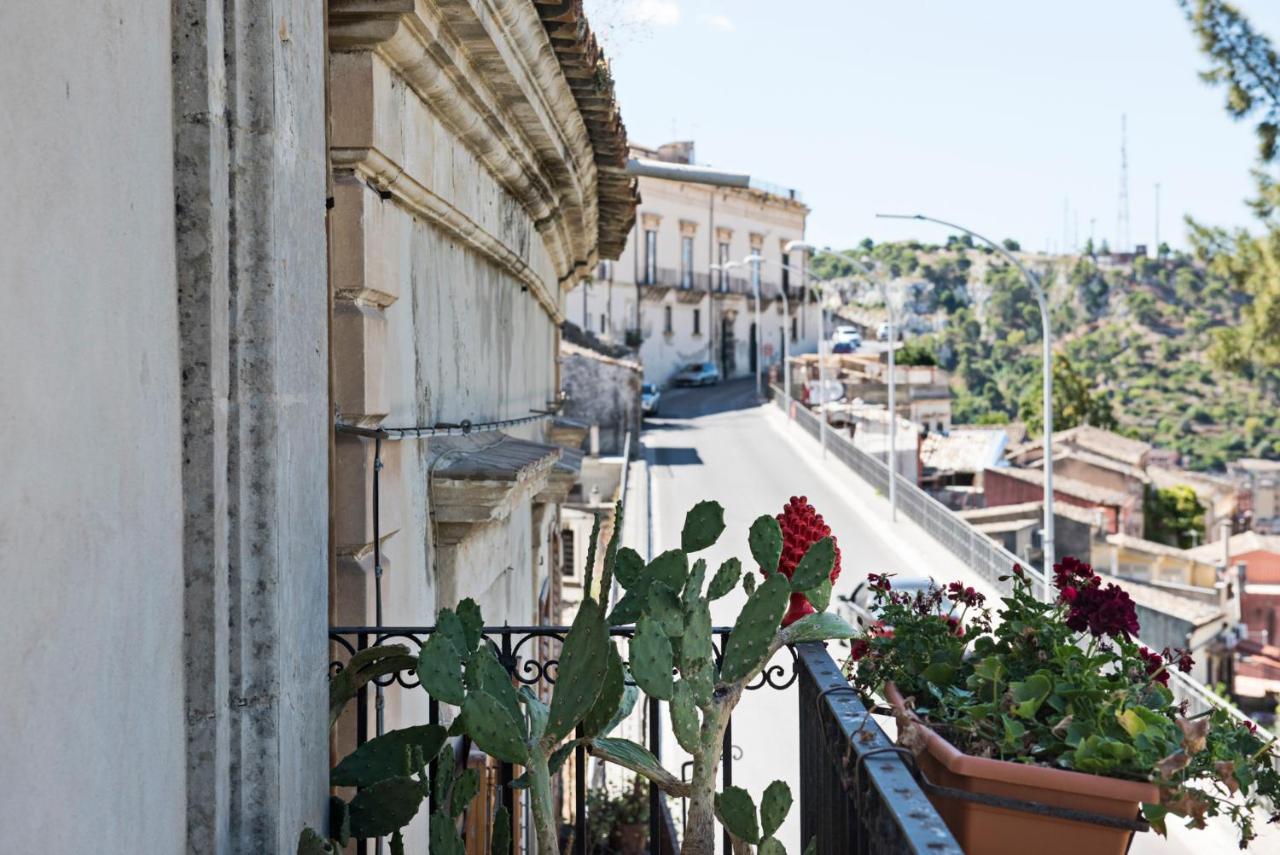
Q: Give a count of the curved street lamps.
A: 5